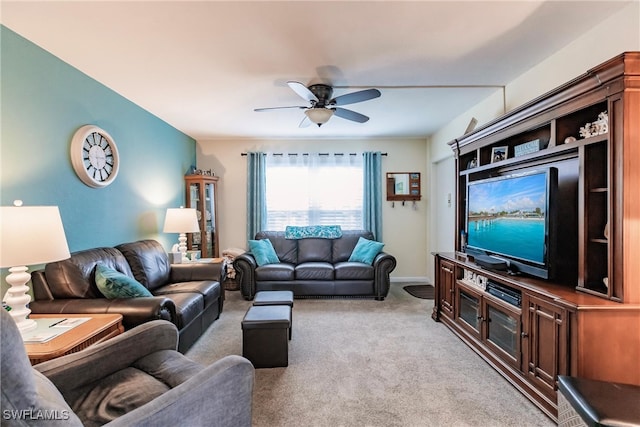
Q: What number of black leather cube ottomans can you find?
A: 2